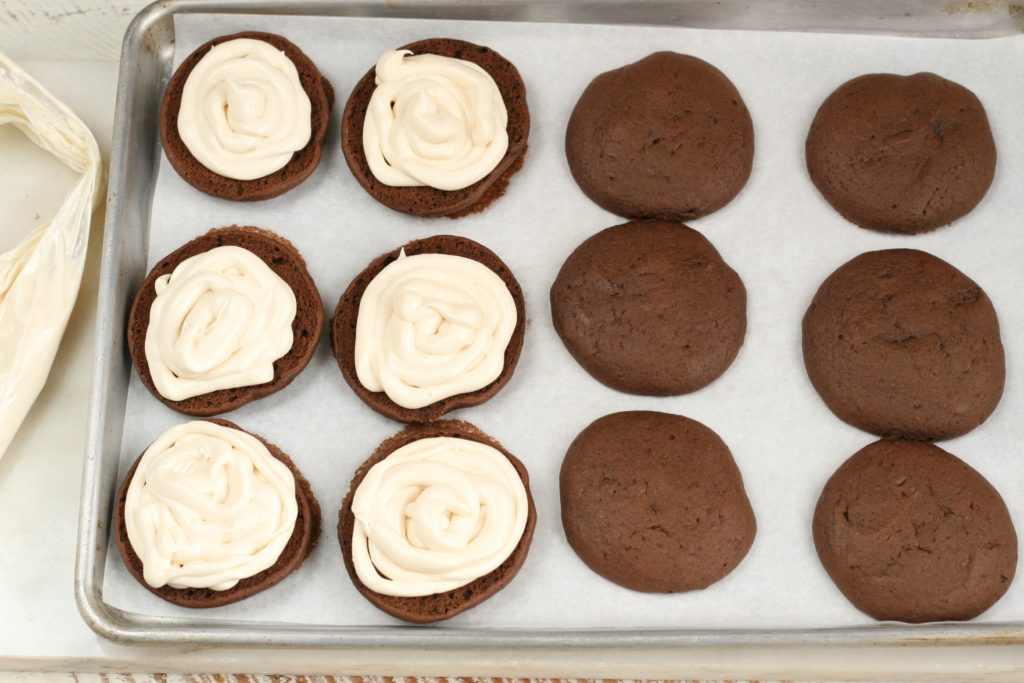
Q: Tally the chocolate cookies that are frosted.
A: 6